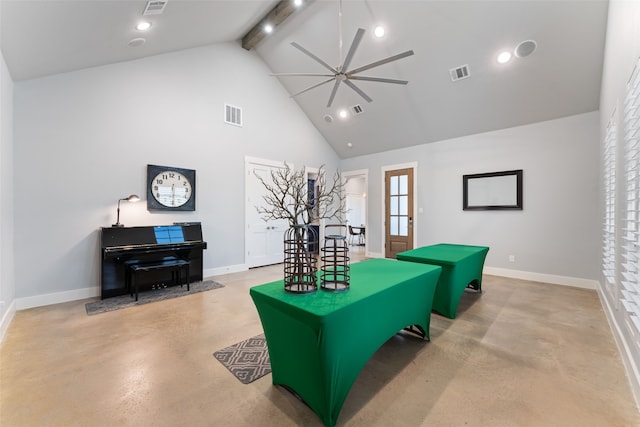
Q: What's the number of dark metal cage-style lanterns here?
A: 2